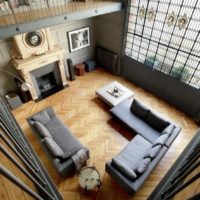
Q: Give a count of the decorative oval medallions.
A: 4